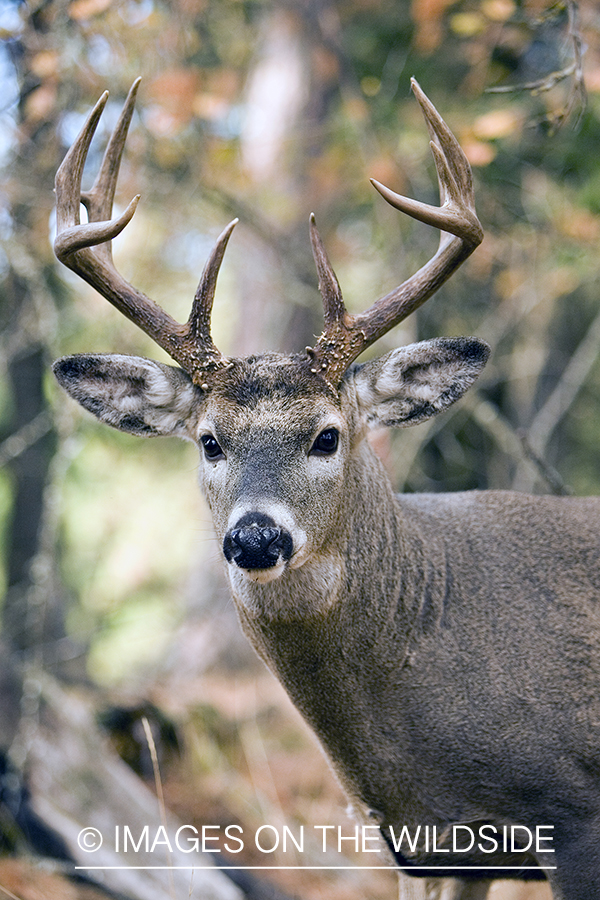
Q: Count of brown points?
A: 8